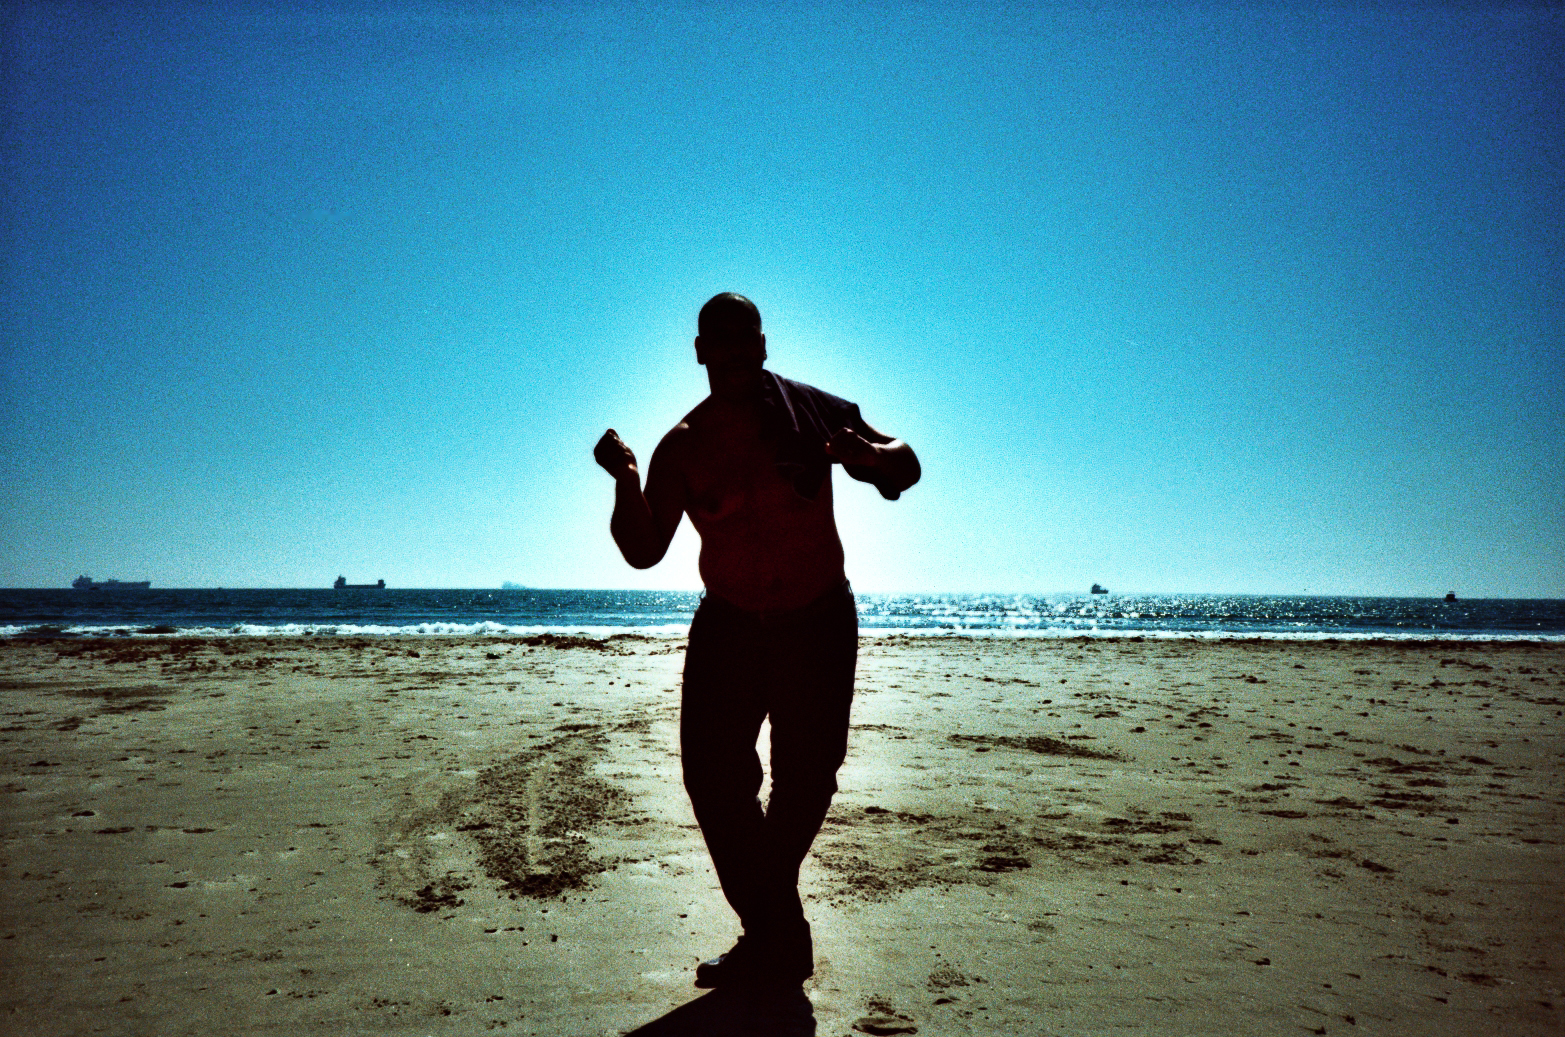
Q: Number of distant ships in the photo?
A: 5